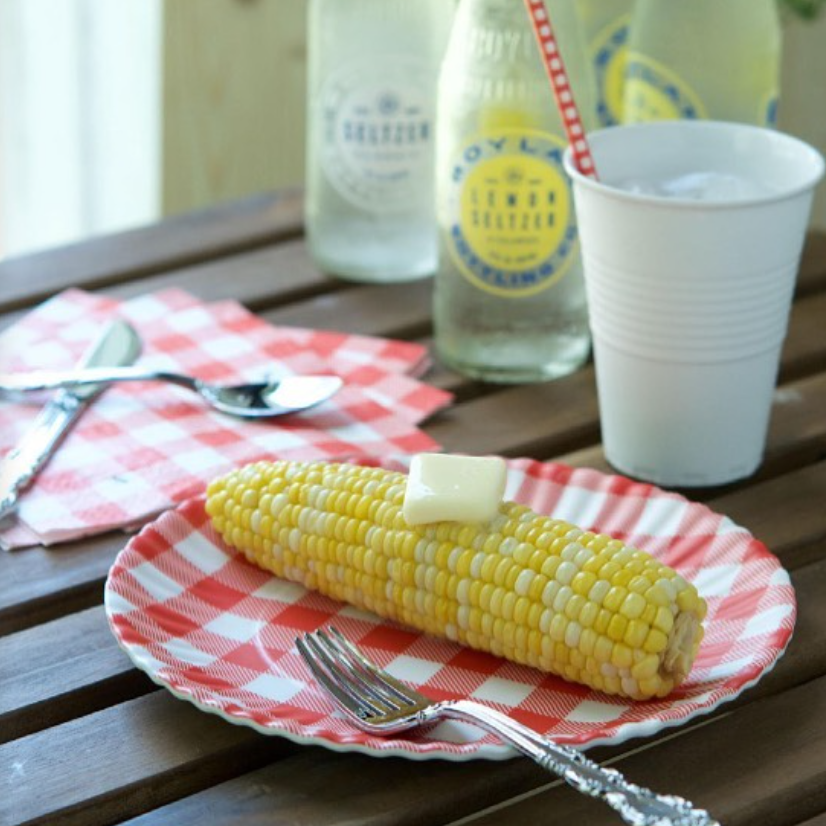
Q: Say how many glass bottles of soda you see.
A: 4